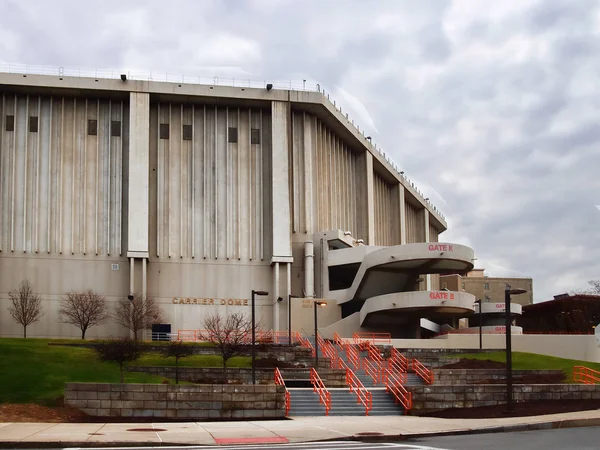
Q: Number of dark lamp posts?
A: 5